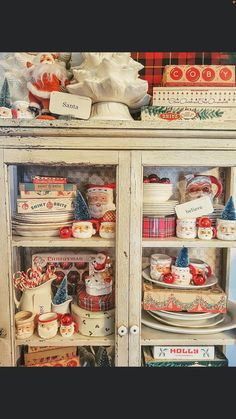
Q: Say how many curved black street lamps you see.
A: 0